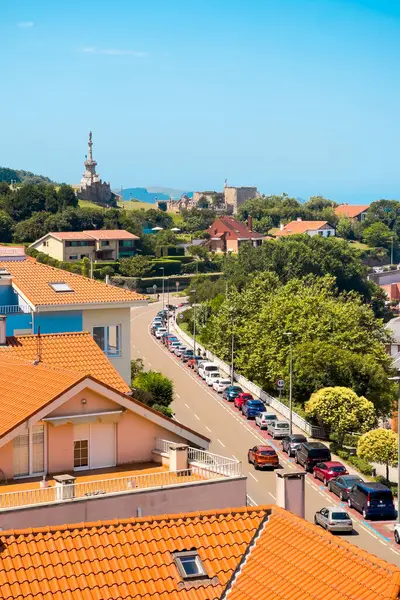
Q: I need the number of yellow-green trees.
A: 2